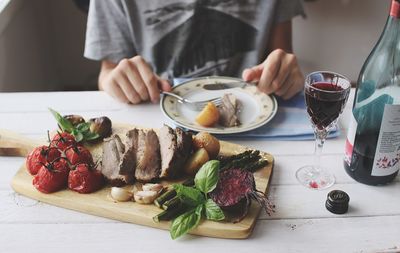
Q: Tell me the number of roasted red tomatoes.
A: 5